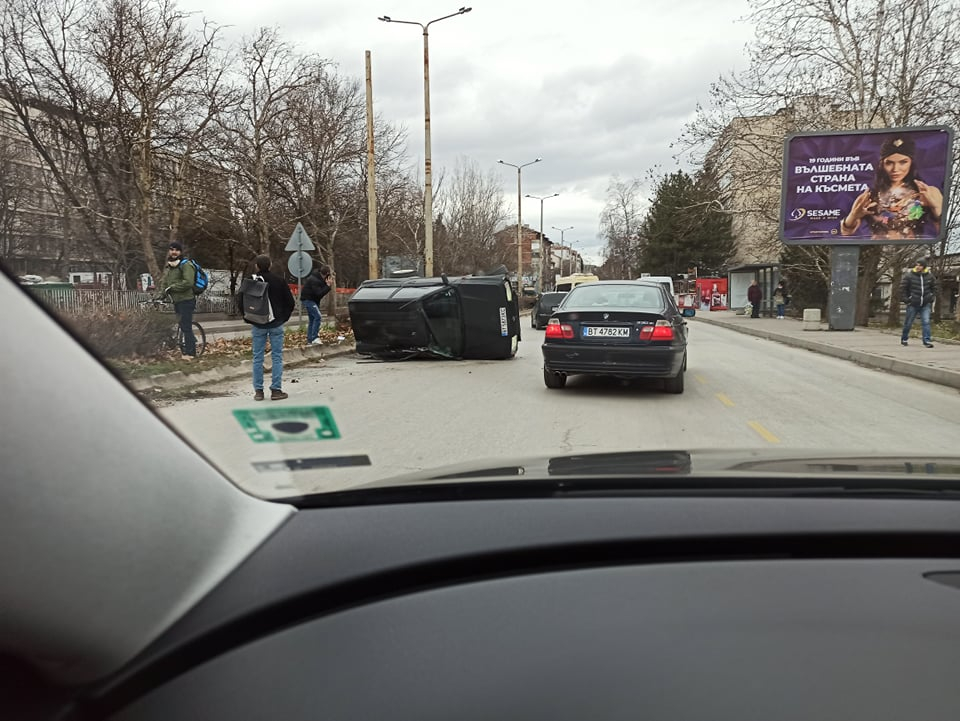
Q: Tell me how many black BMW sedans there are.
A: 1